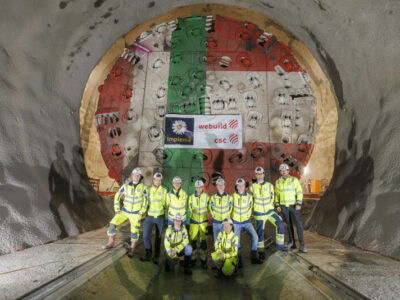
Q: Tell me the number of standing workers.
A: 8